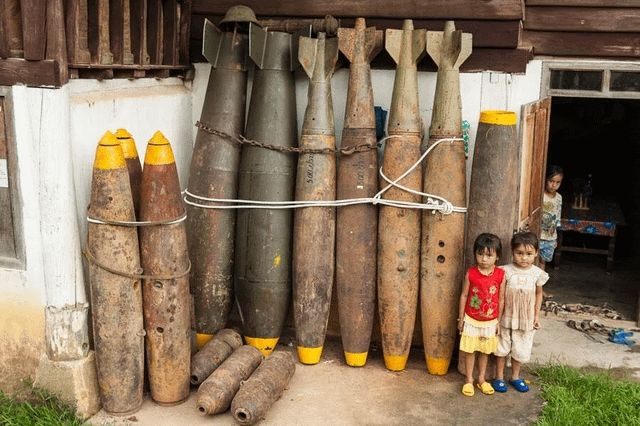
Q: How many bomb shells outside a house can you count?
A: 13